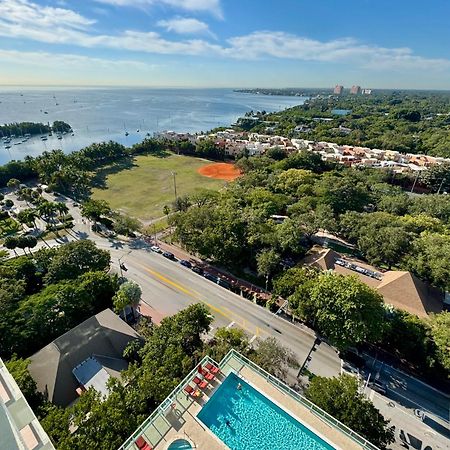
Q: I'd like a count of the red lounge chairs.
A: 5